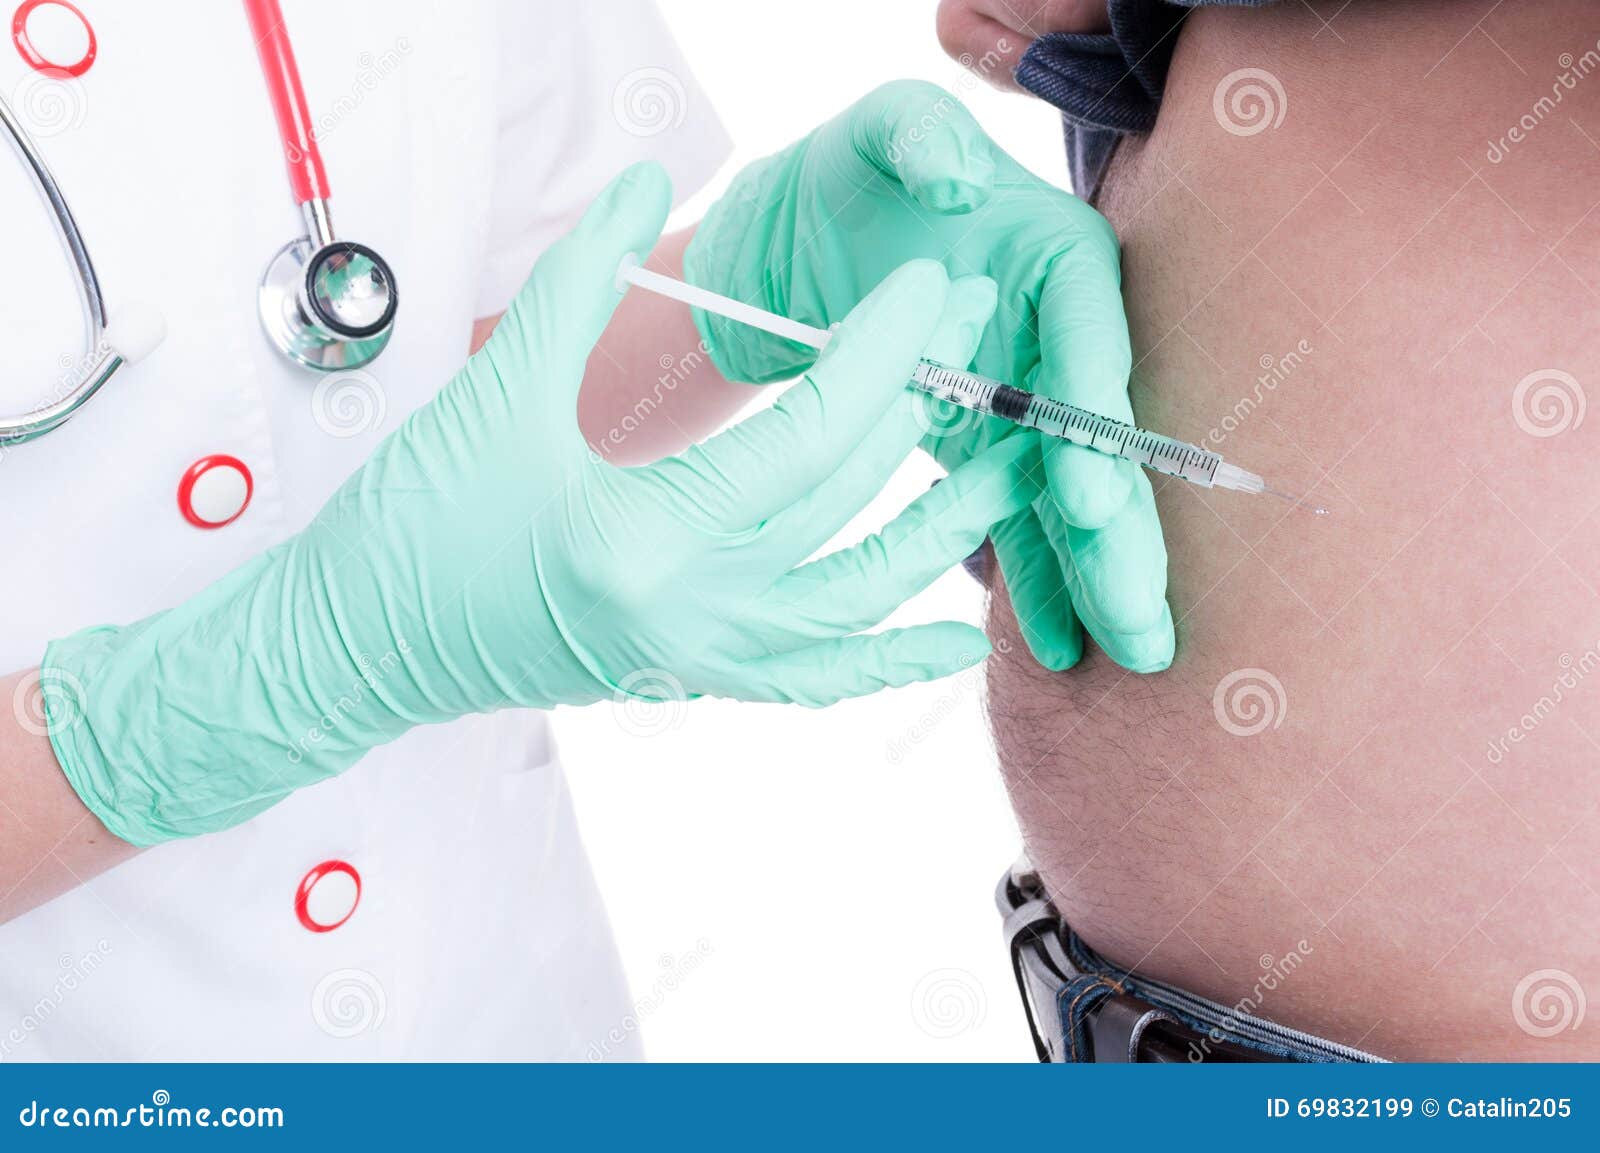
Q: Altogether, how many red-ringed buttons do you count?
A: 3